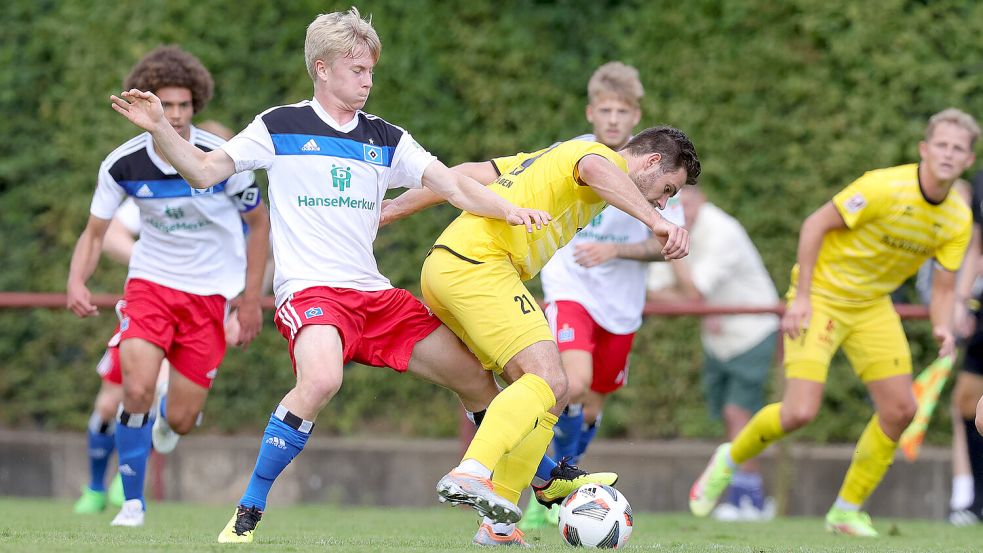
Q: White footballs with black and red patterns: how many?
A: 1